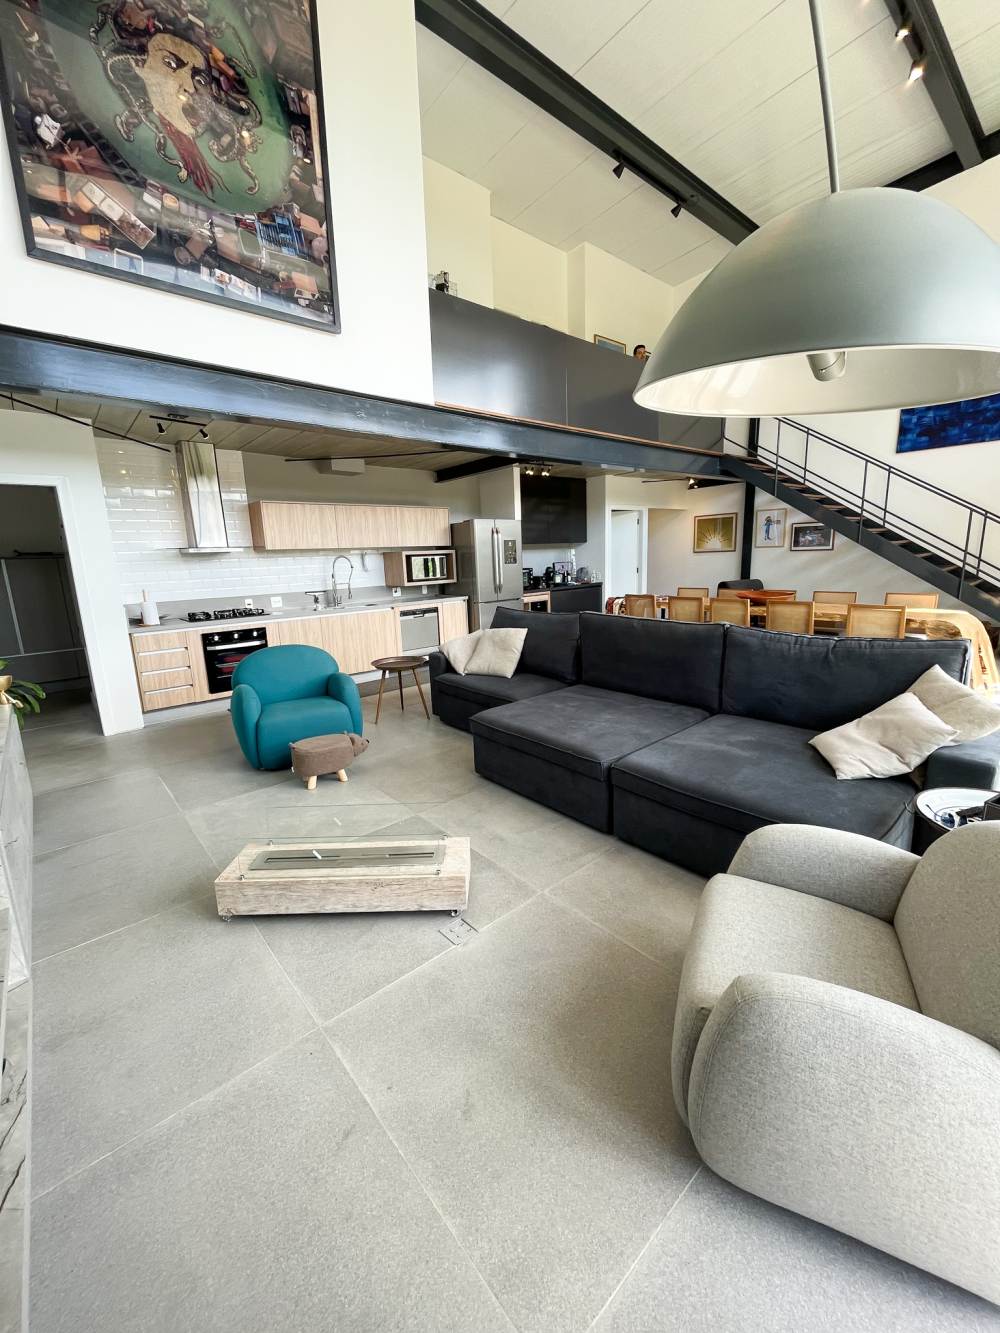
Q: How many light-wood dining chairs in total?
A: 10